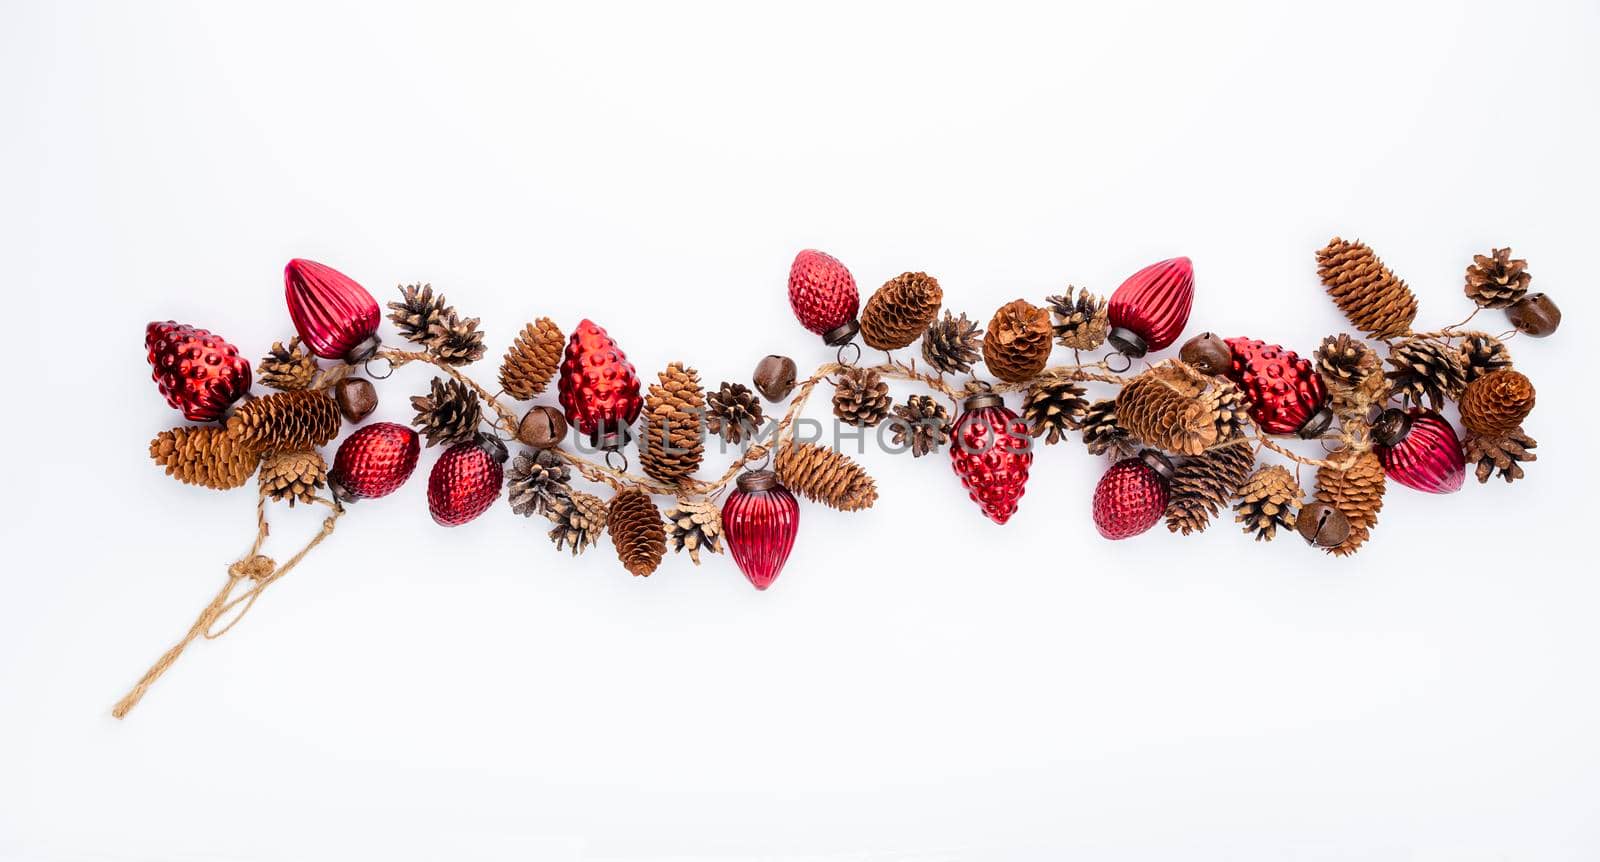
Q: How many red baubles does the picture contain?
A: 12